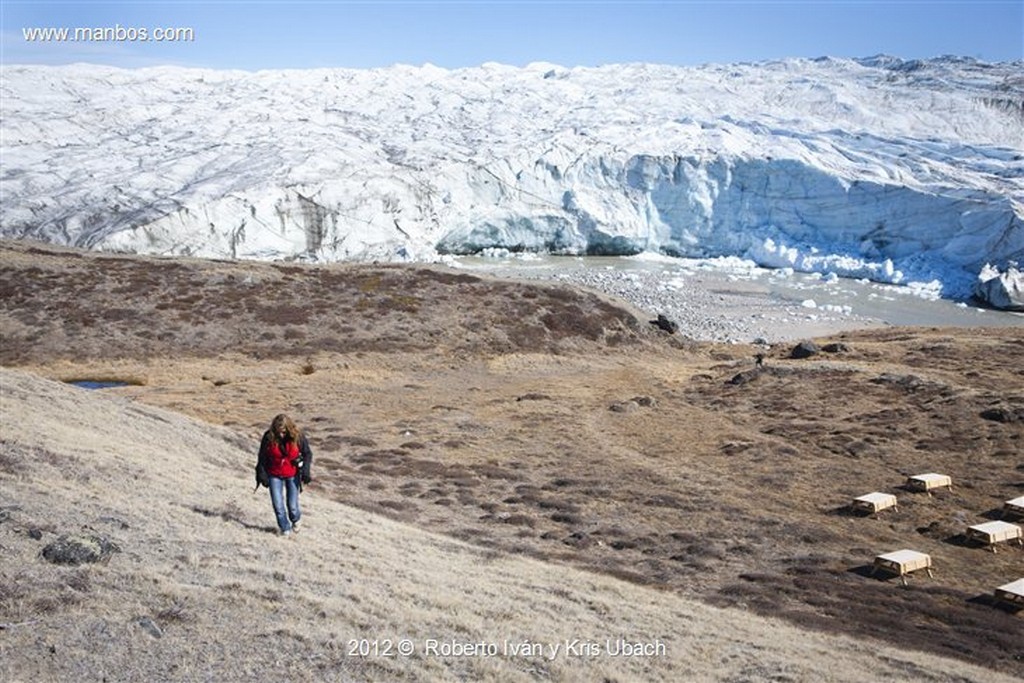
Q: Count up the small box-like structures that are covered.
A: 6